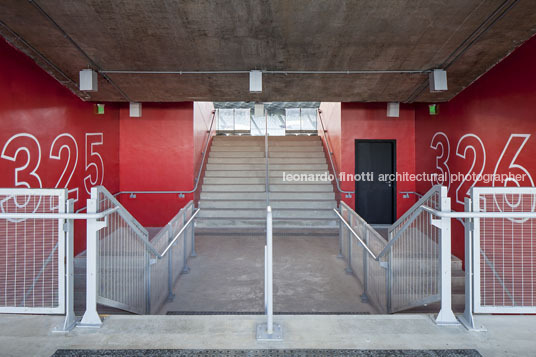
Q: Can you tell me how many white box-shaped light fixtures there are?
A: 6